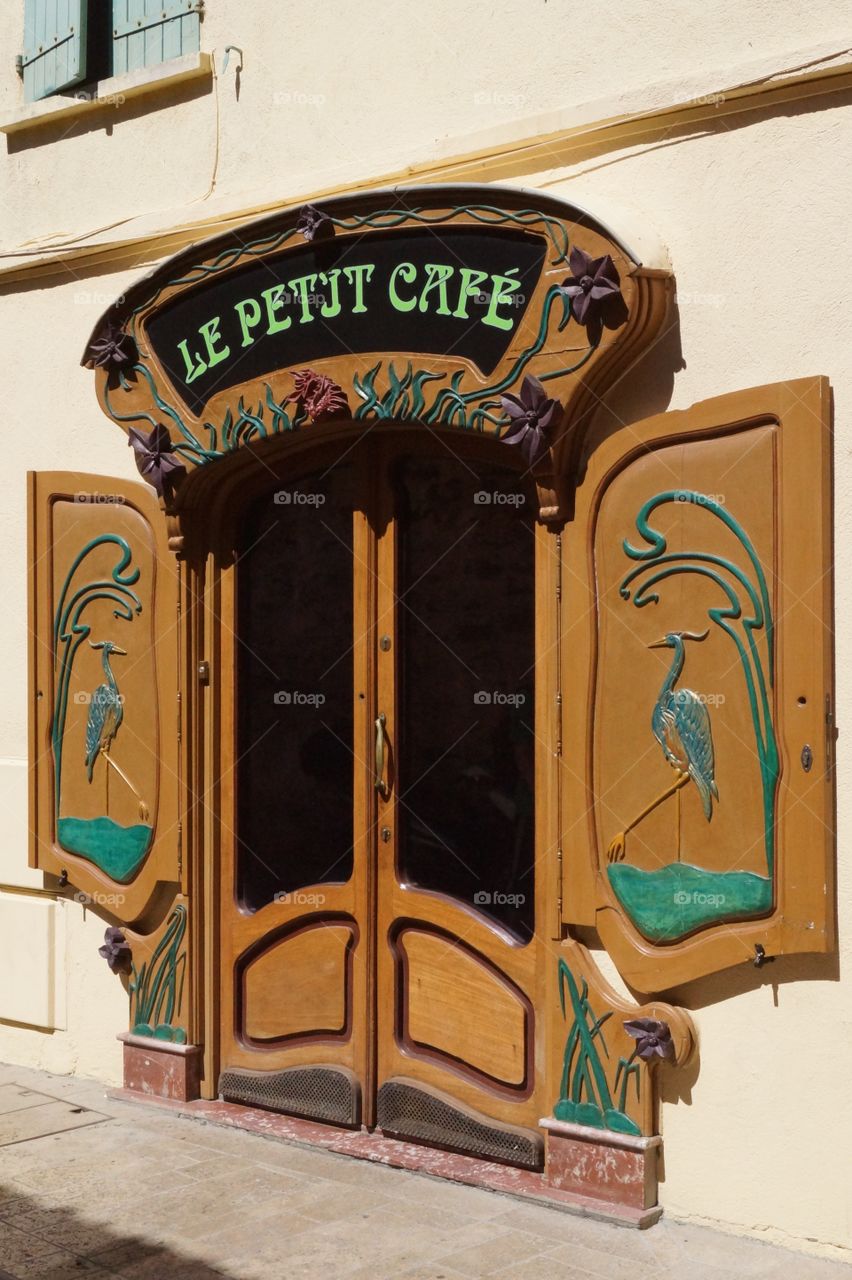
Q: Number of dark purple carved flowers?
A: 7